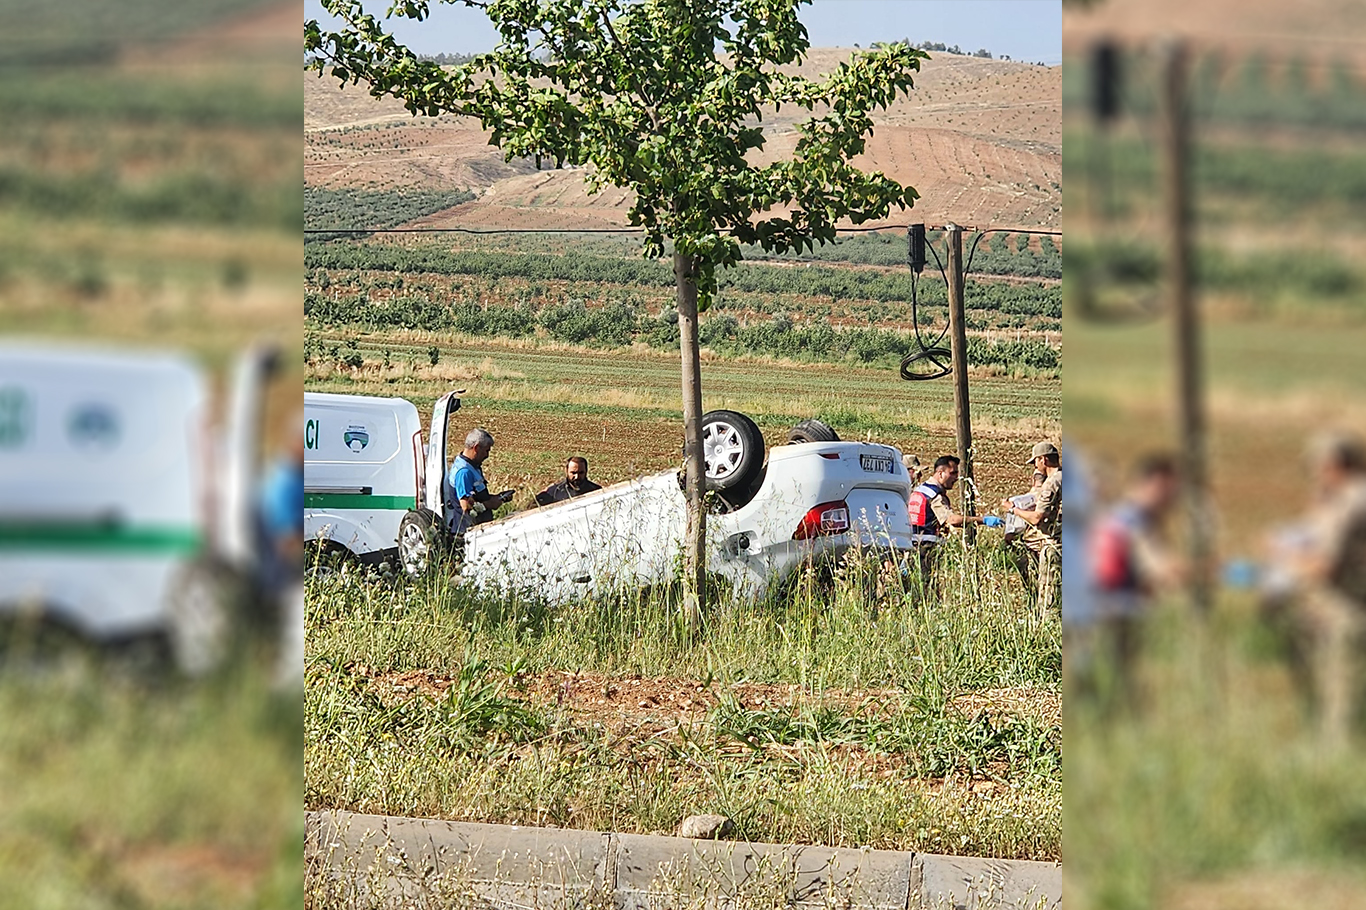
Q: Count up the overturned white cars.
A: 1